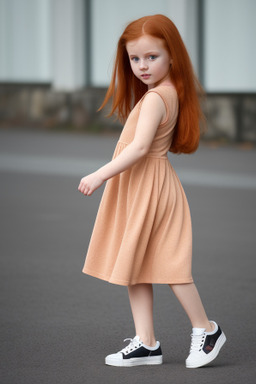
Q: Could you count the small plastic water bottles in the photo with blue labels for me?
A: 0